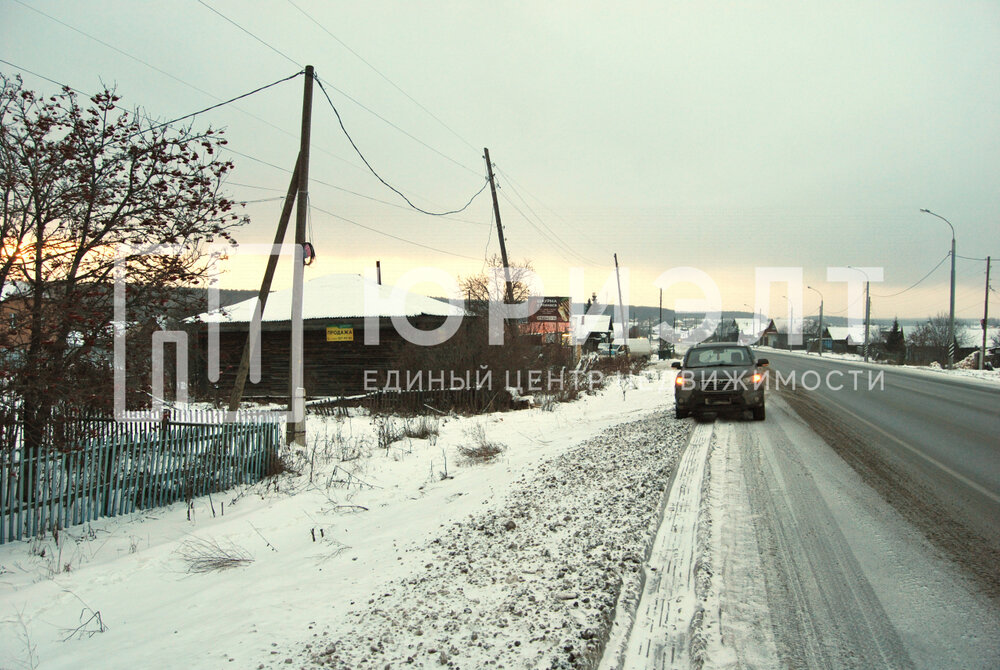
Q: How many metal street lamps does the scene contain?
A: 5